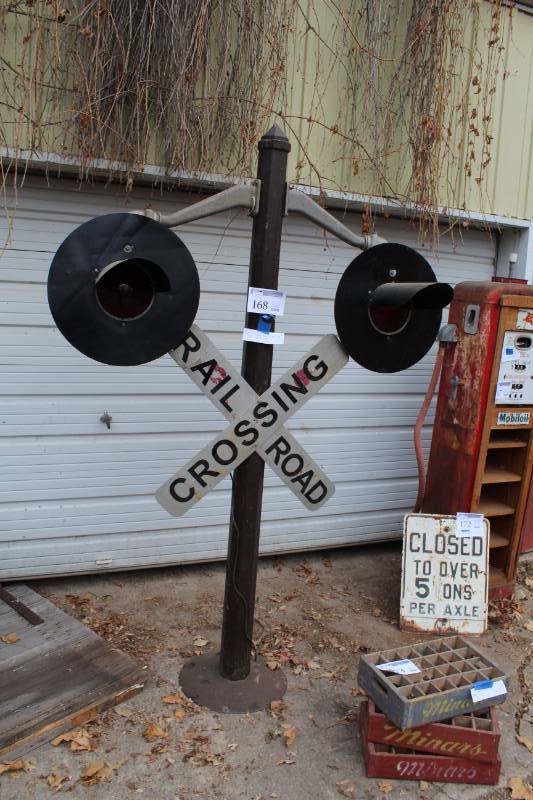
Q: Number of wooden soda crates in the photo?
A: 3